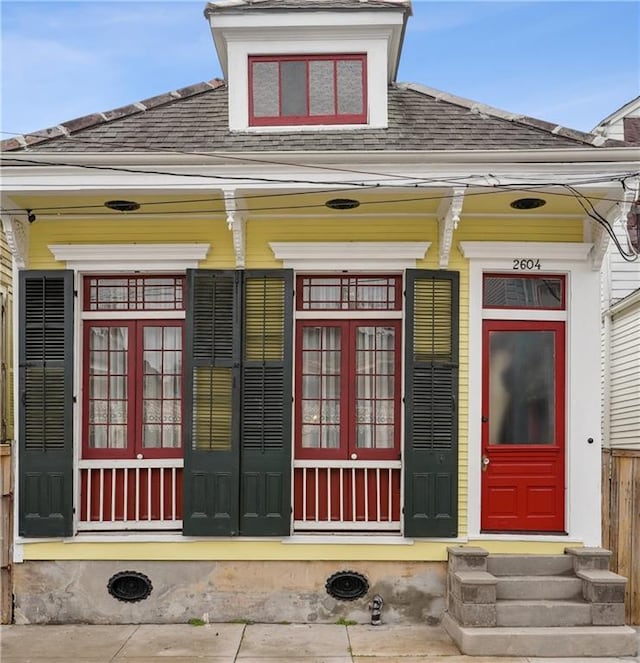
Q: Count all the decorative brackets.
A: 4